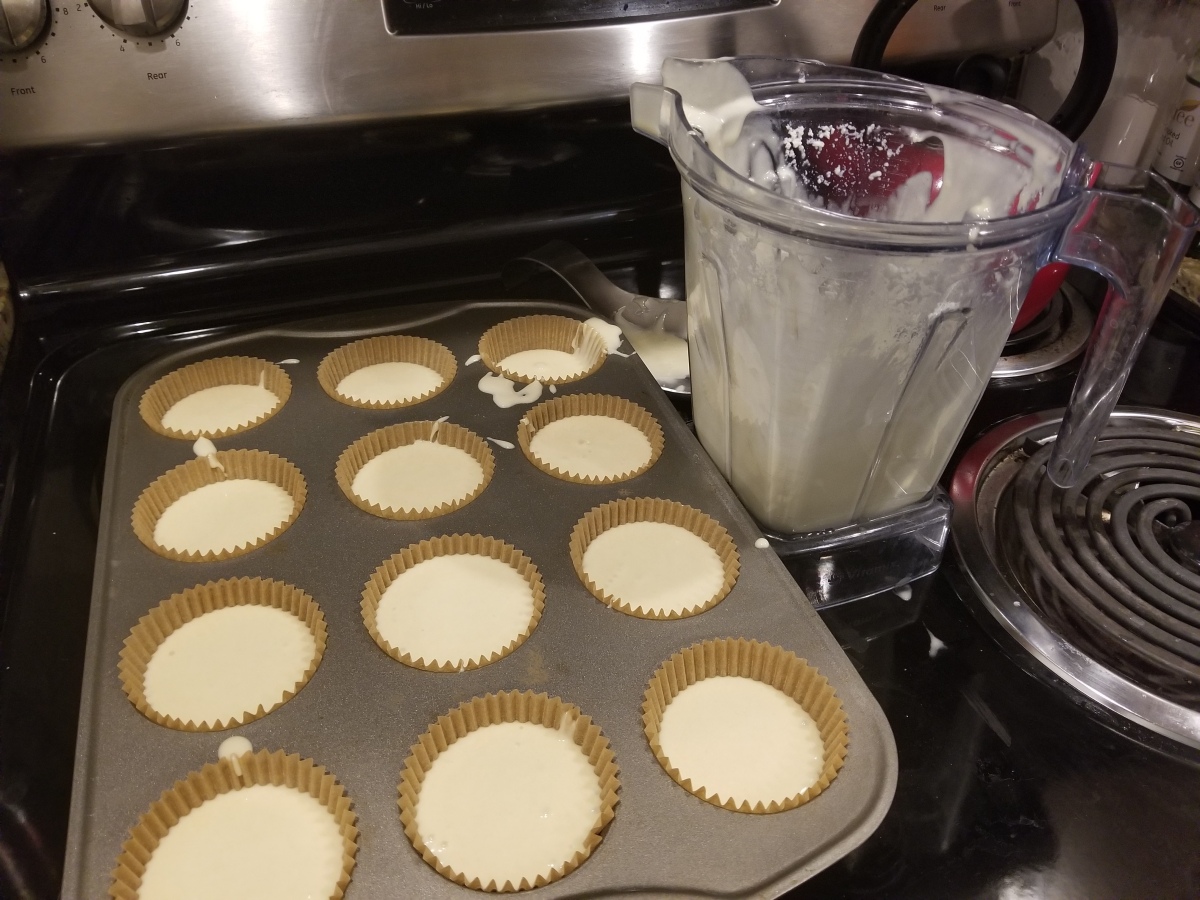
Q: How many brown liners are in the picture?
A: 12